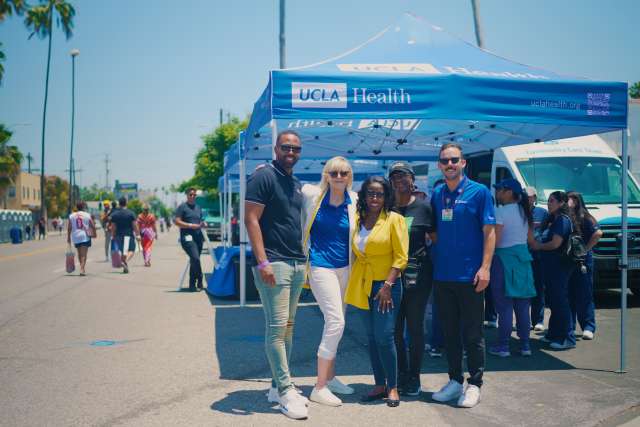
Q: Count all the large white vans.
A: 1